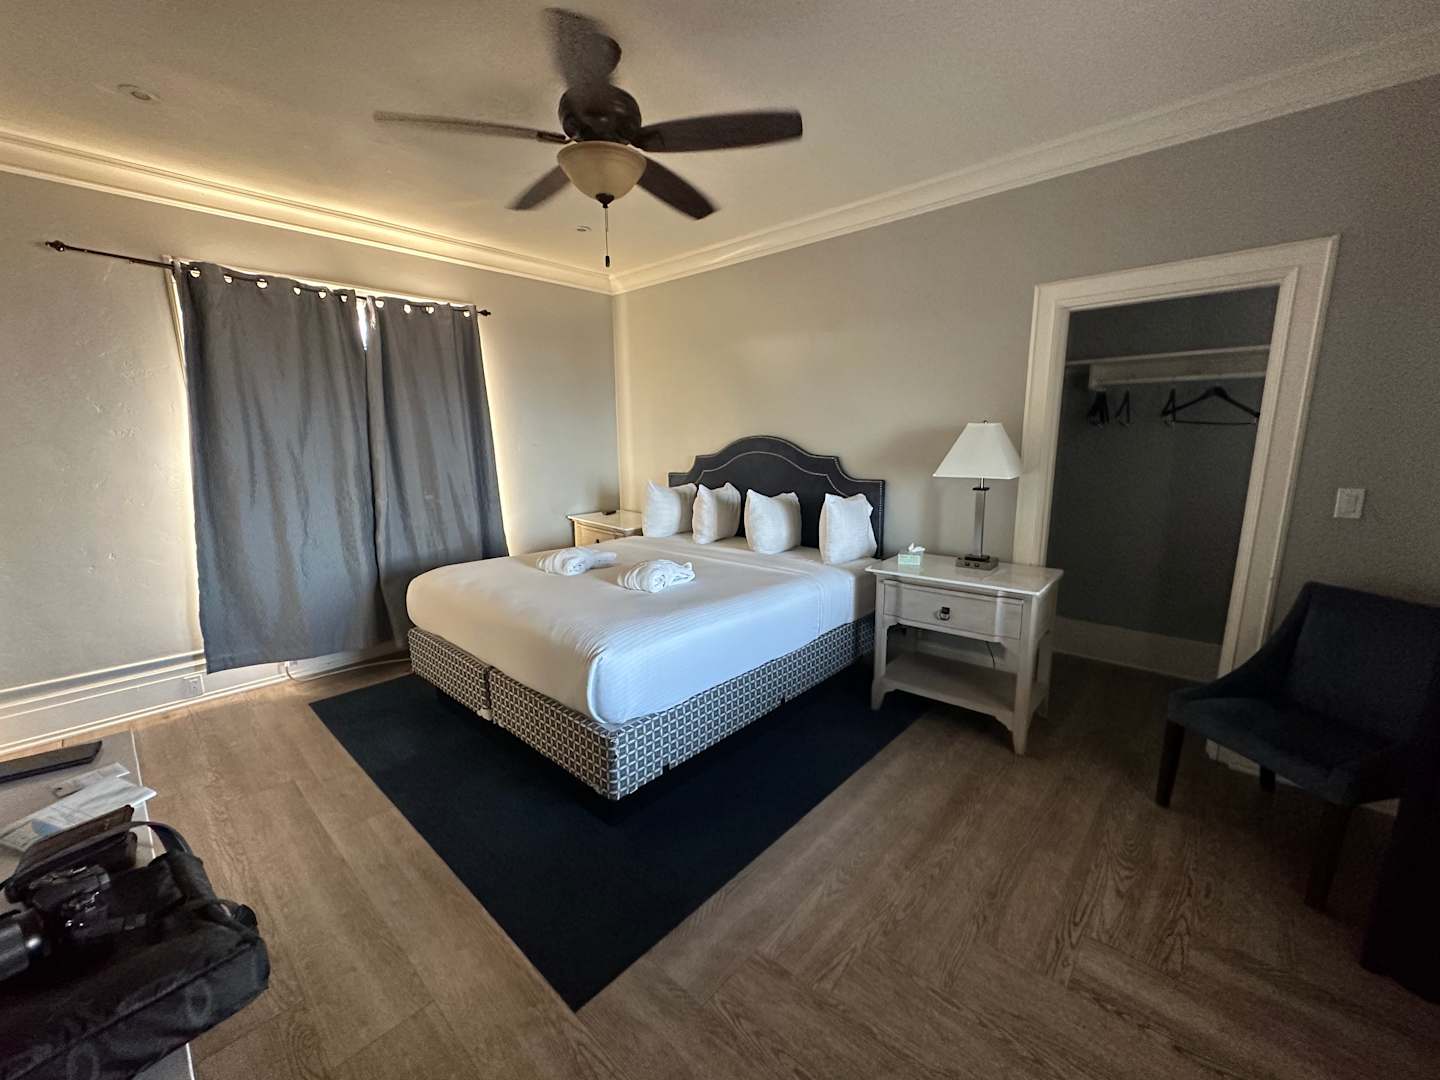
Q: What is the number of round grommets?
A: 10